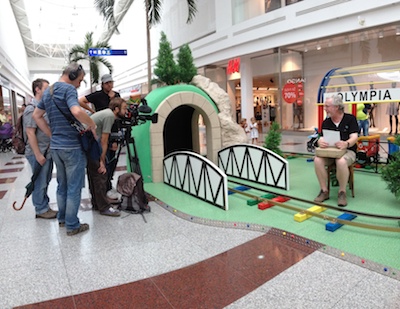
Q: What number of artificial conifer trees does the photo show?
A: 2